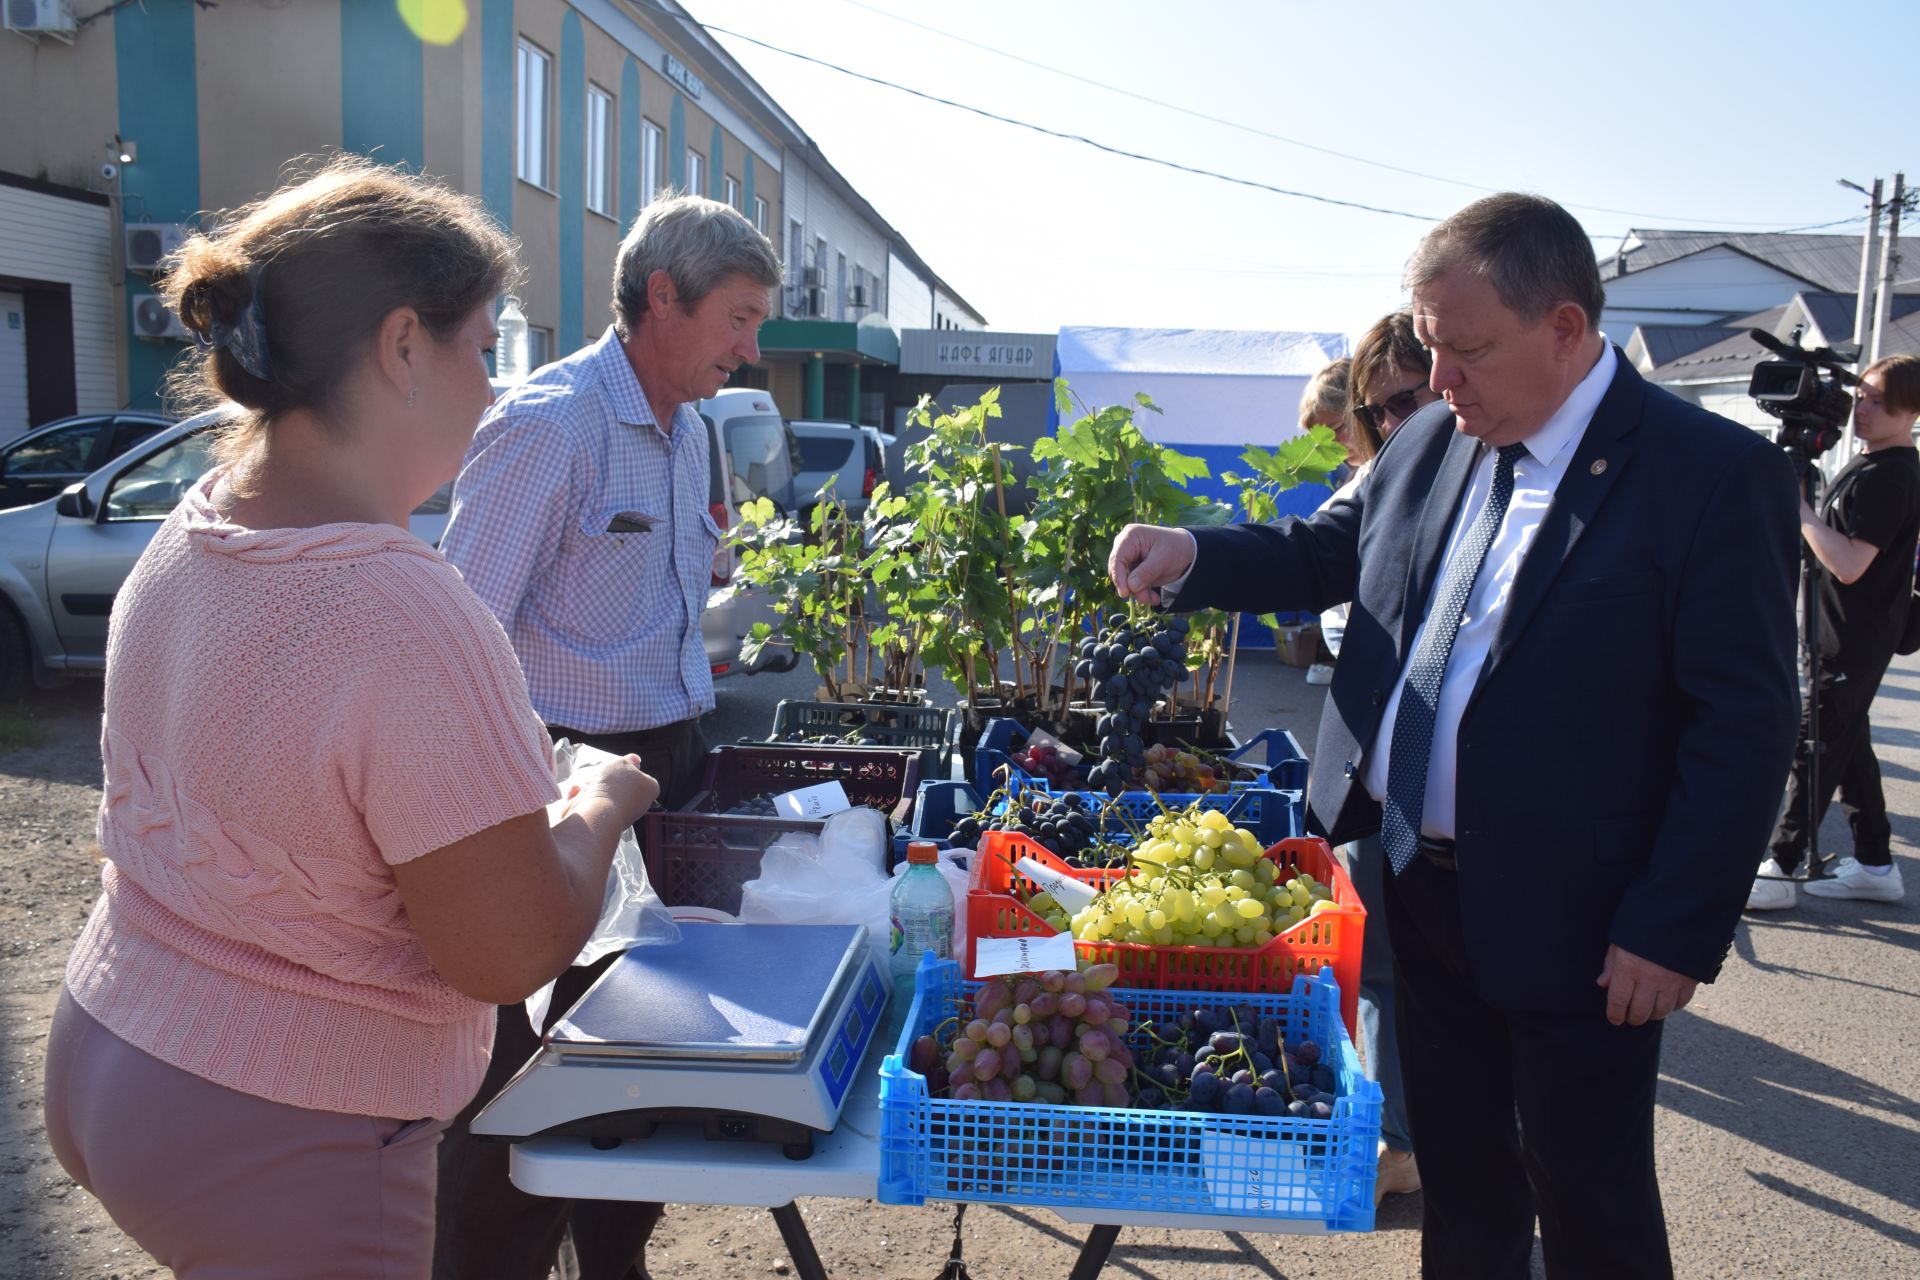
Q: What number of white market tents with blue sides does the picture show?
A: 1